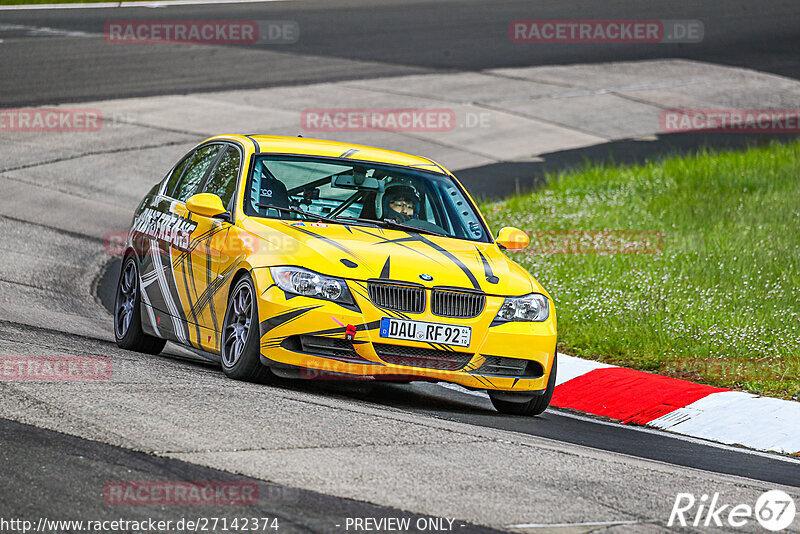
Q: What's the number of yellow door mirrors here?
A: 2